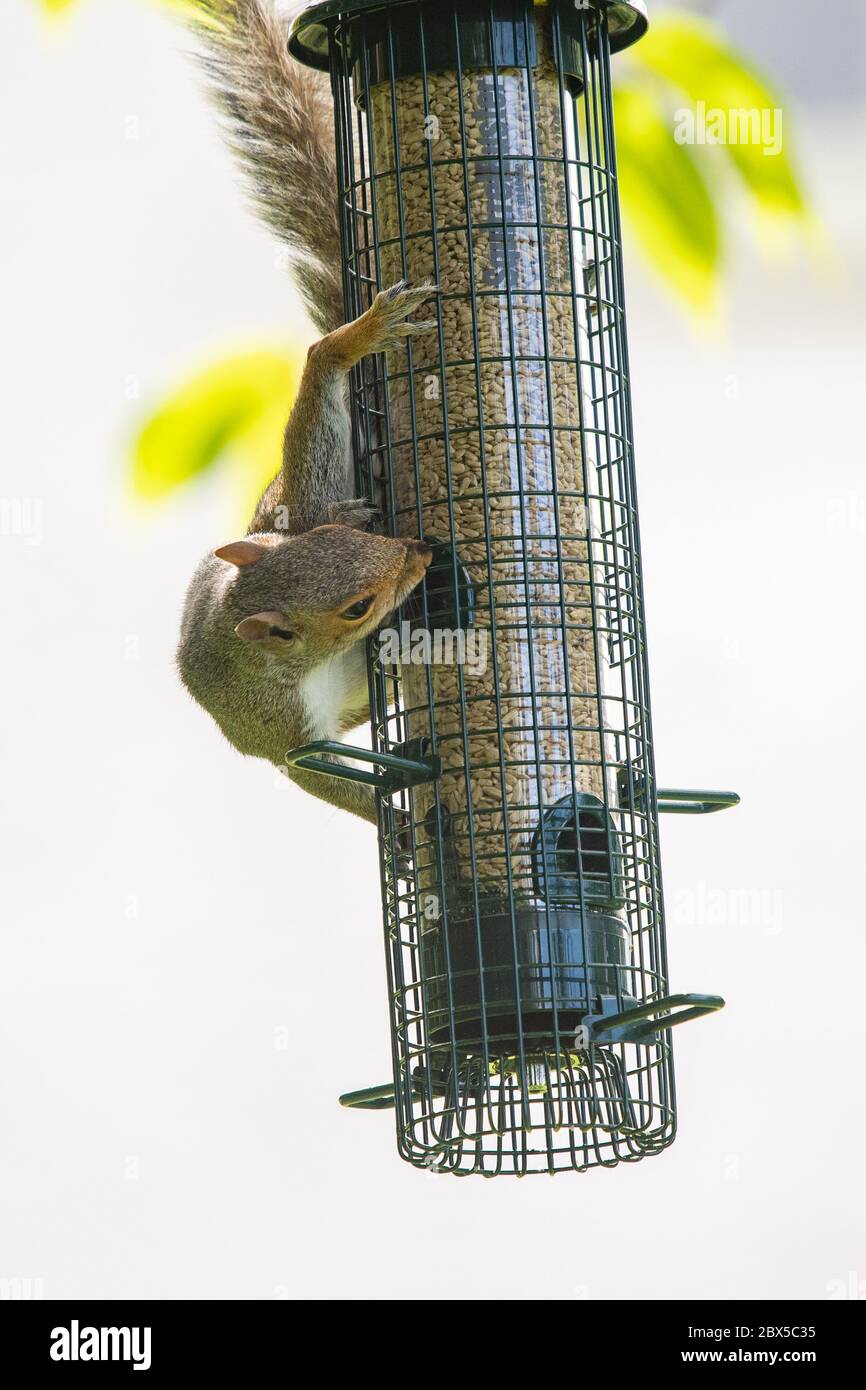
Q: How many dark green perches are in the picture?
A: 4